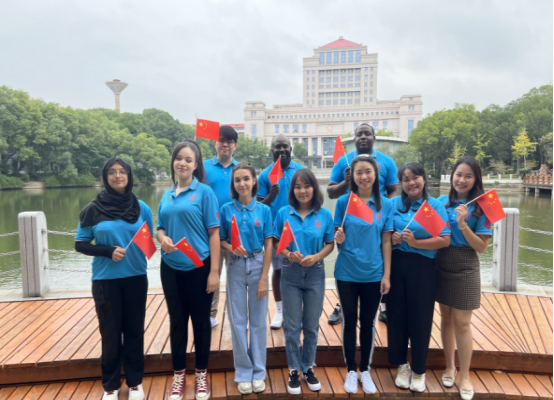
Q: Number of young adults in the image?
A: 10